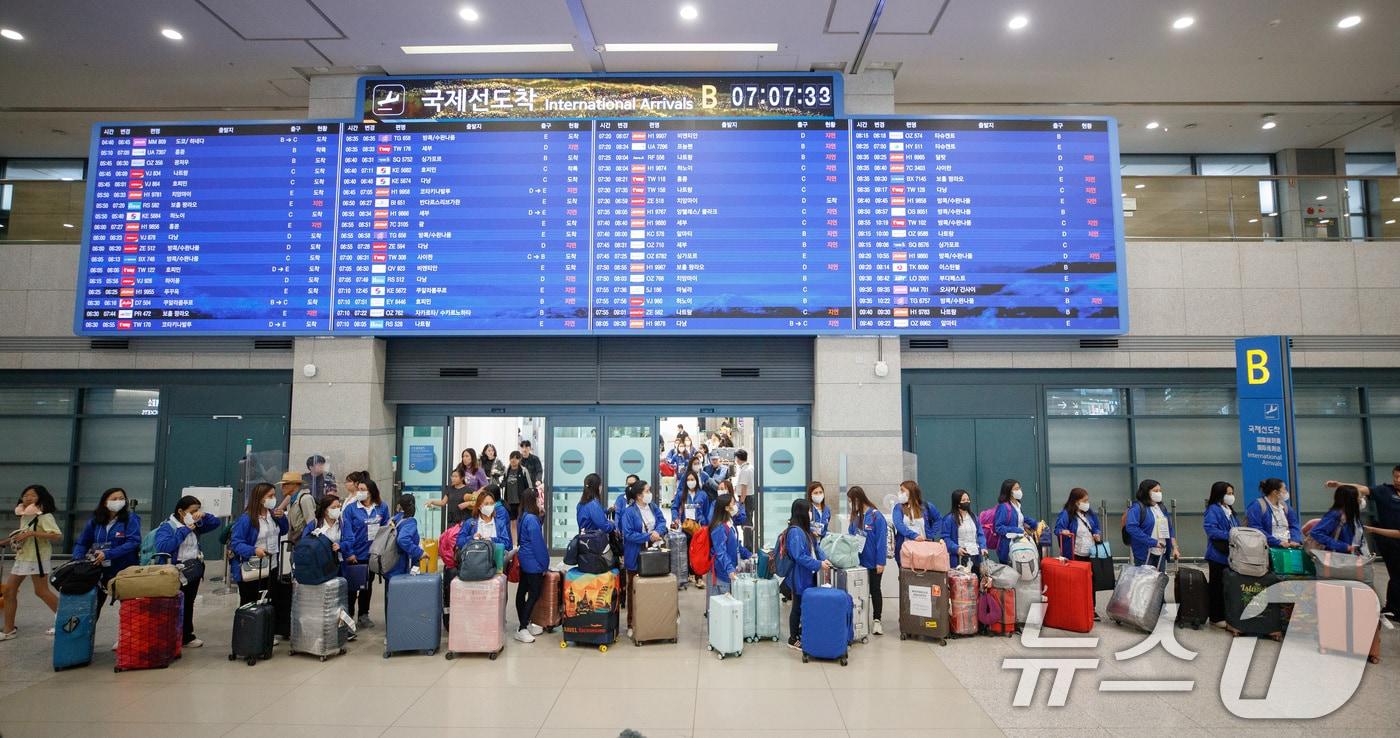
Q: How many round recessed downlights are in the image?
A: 9